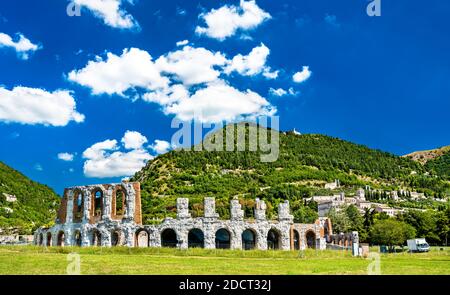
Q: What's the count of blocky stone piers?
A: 5